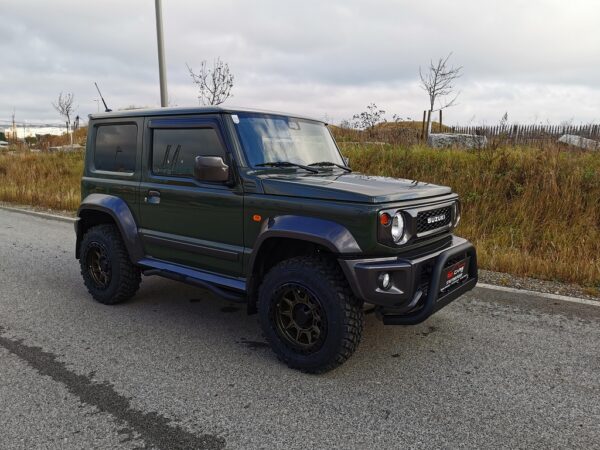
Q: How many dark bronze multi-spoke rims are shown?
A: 2